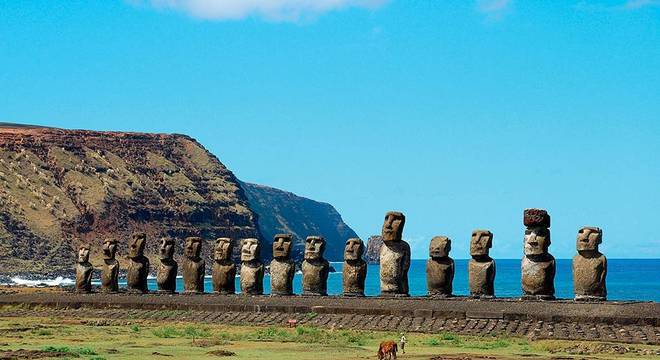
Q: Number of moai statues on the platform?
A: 15